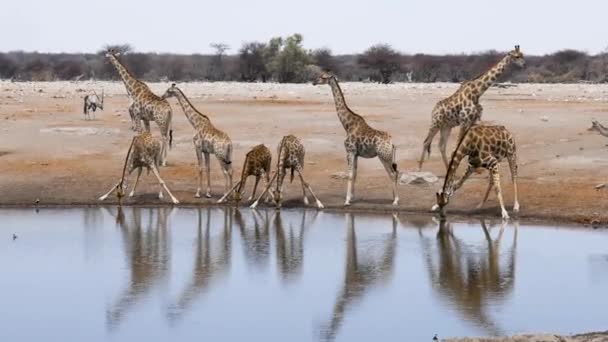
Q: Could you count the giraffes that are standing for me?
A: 4